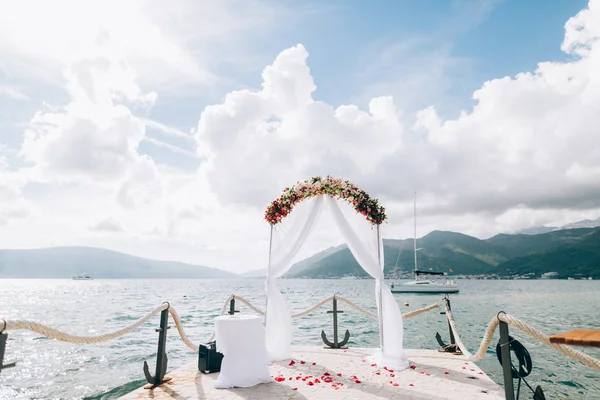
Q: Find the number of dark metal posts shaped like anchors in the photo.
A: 6